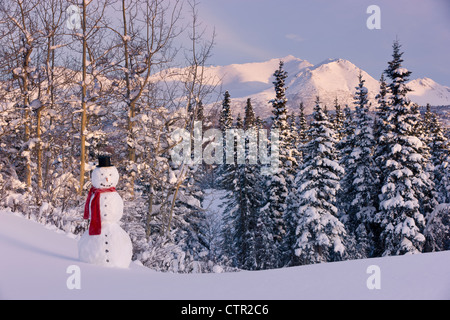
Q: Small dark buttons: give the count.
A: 7